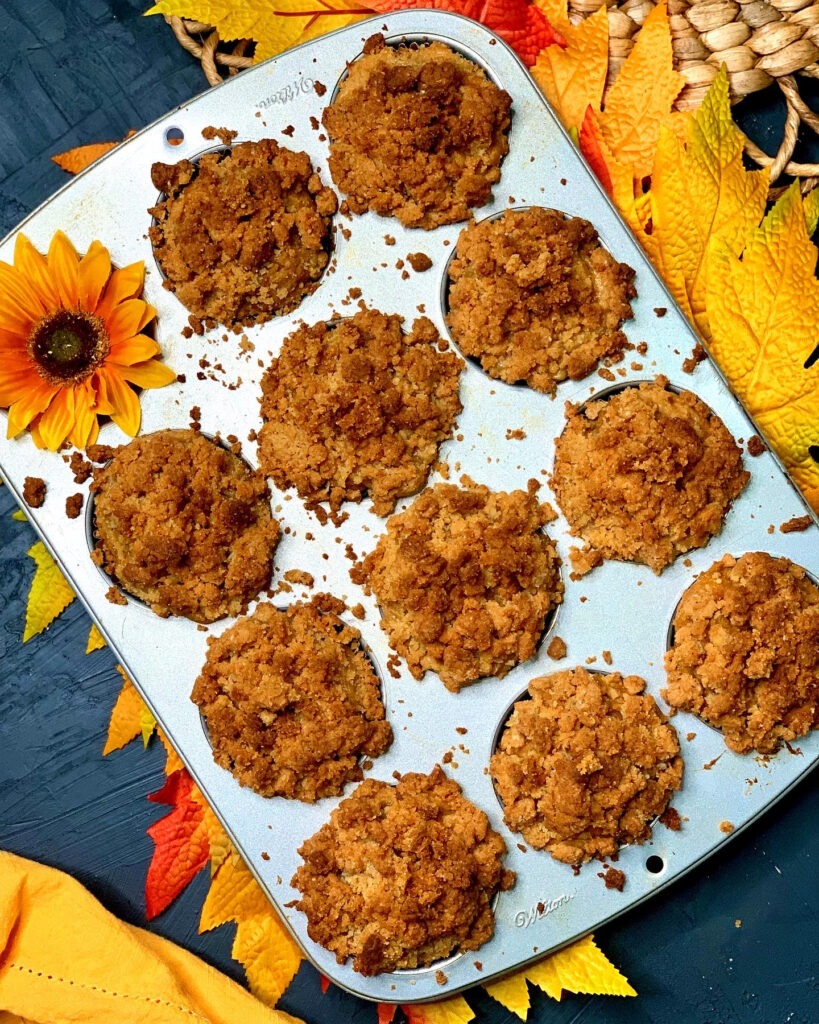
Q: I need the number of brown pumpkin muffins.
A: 11